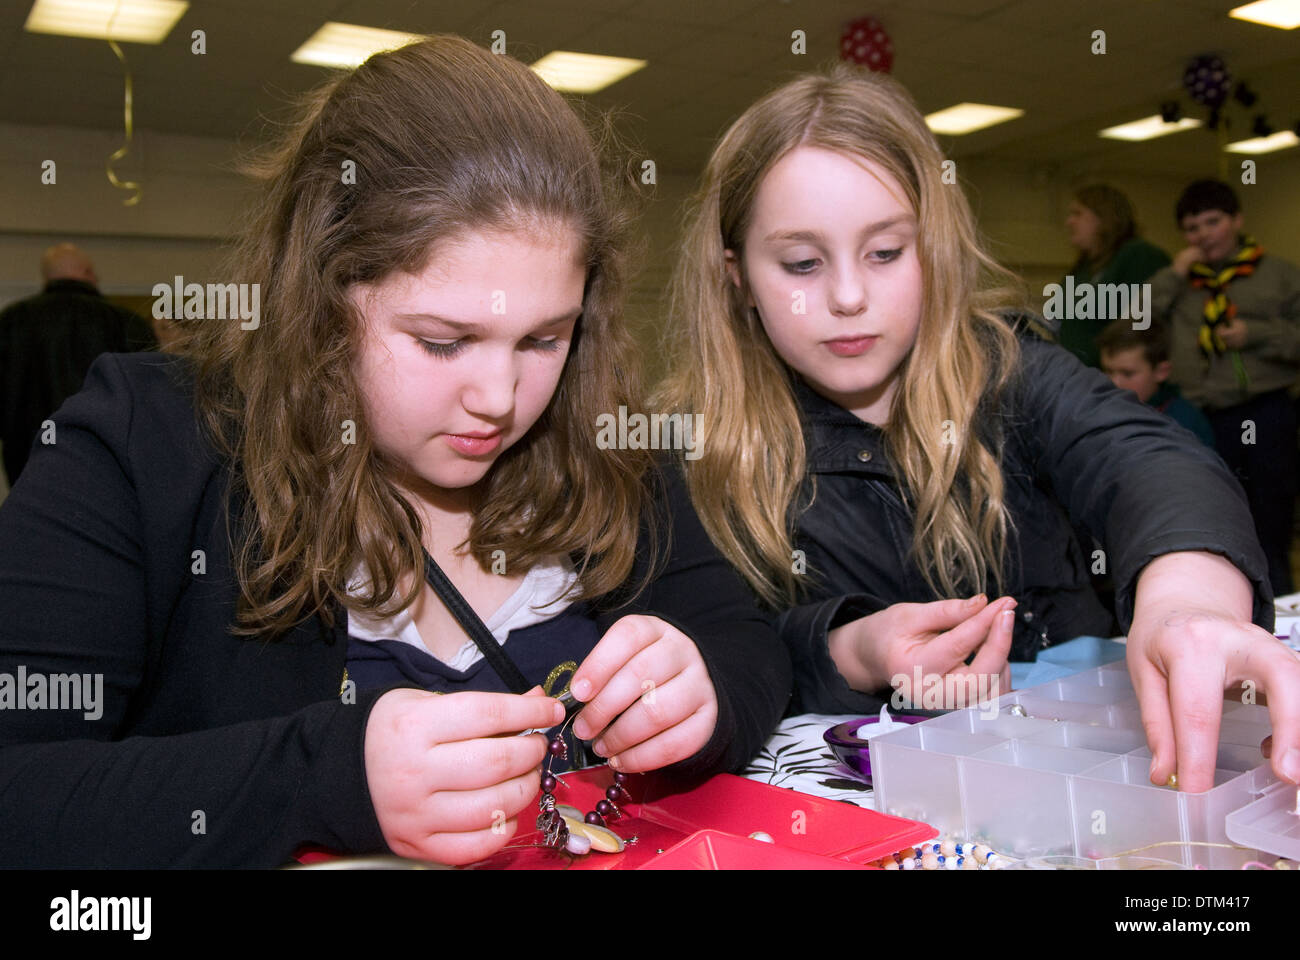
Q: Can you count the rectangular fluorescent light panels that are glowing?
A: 7